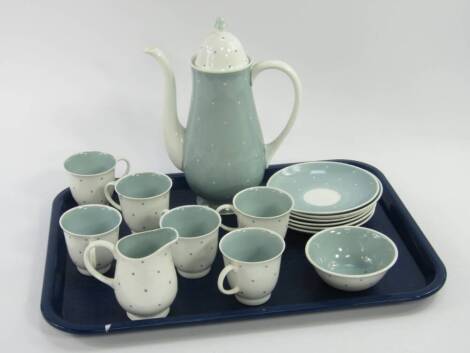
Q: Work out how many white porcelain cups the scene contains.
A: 6